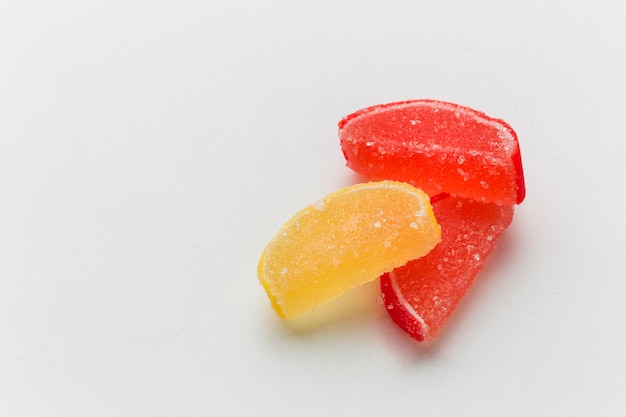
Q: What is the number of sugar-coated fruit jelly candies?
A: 3